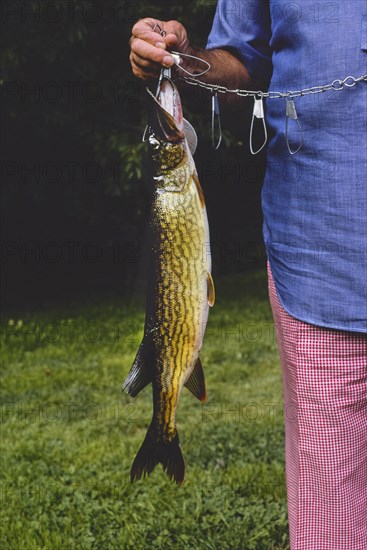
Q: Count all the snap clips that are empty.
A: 4